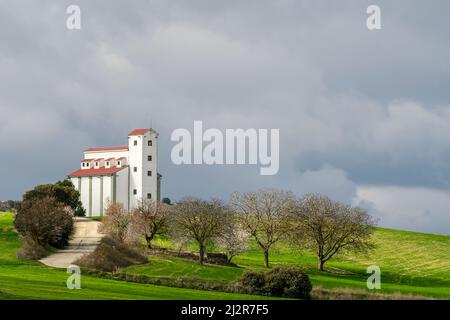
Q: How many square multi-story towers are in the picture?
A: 1